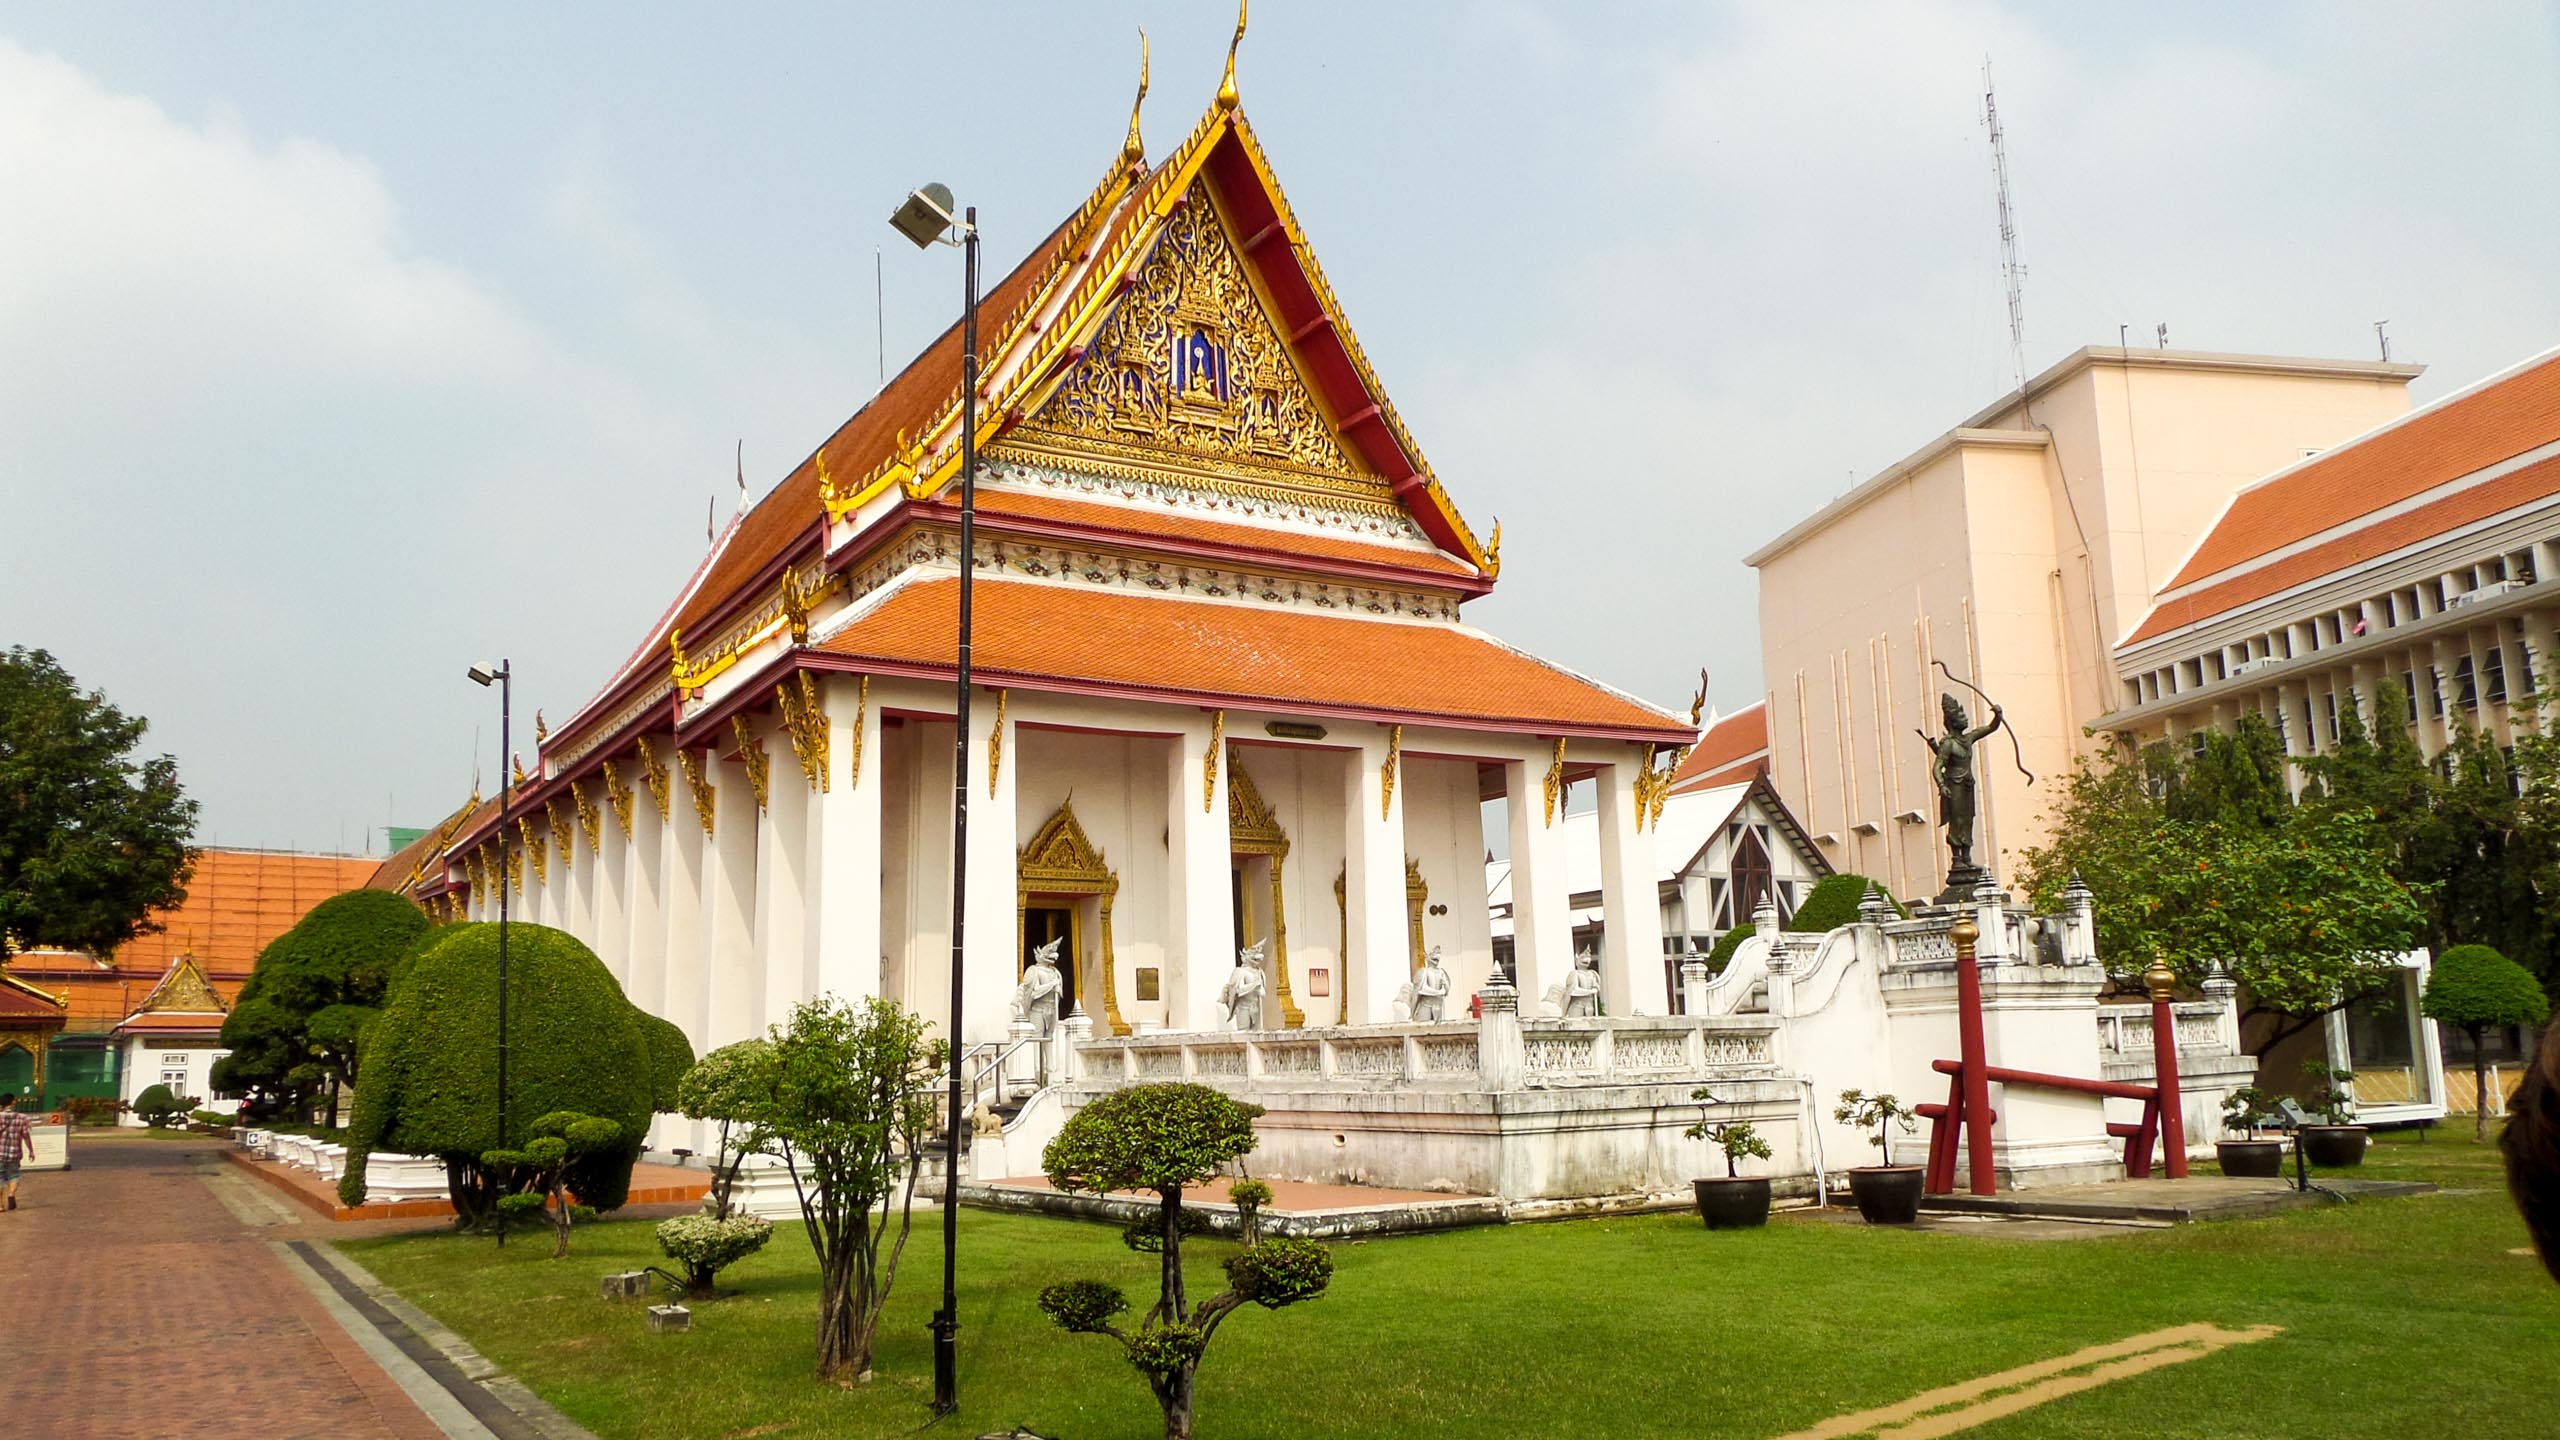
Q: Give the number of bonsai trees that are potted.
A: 4